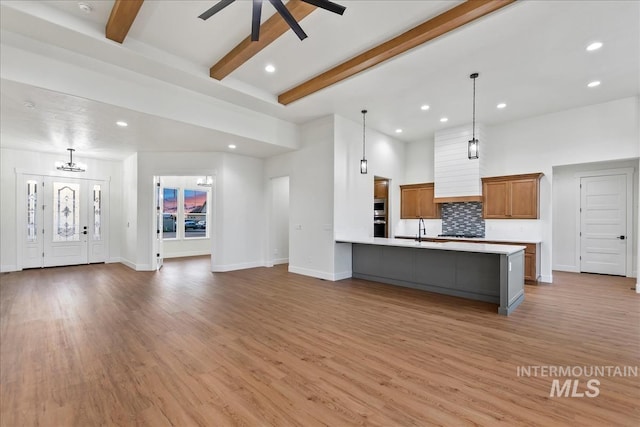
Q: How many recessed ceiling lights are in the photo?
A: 9